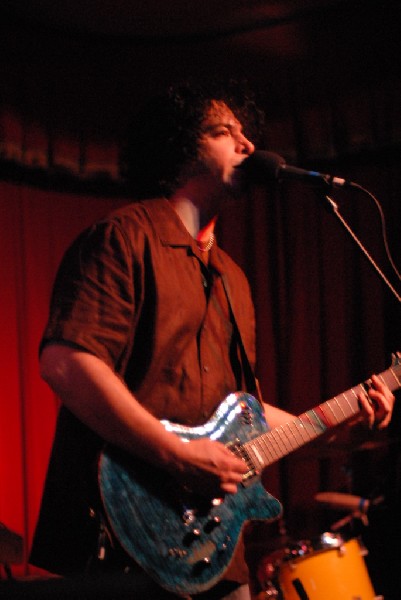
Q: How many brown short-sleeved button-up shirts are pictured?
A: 1